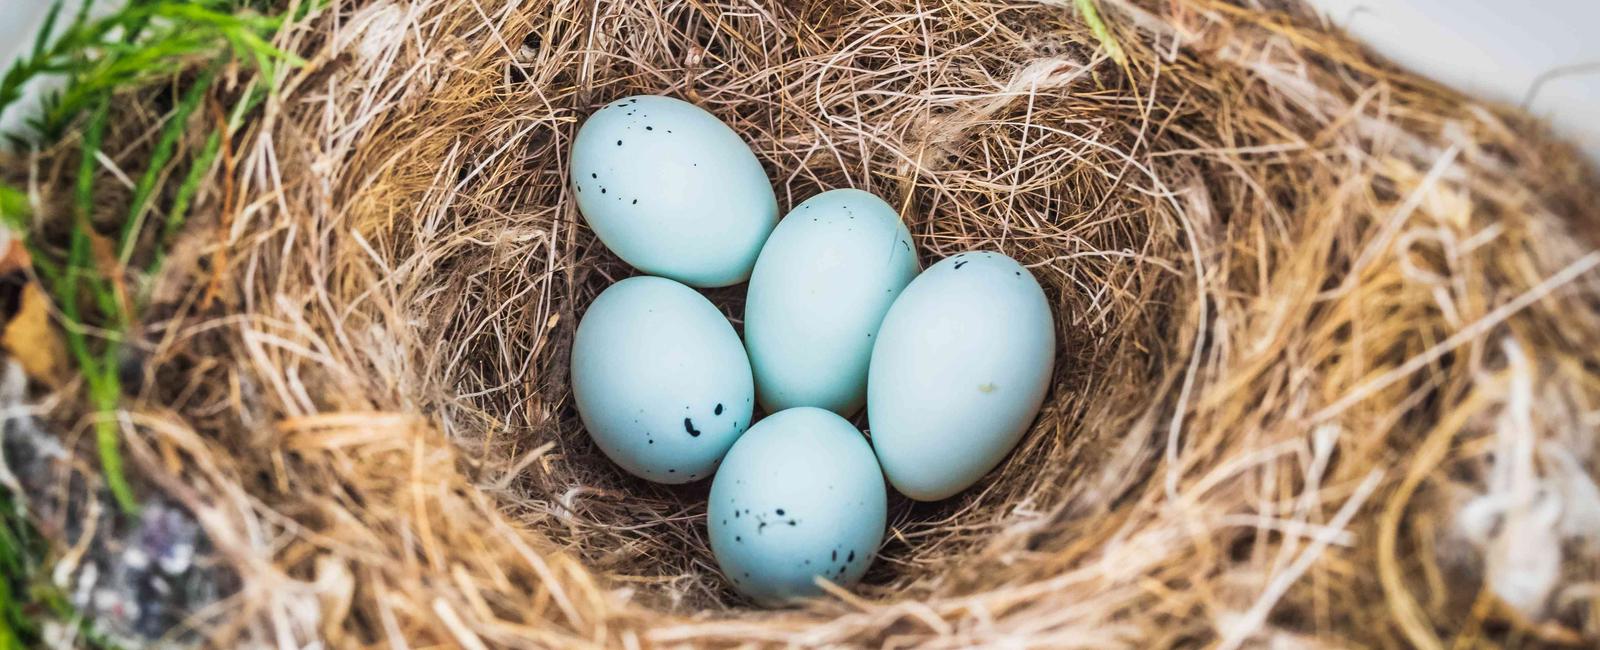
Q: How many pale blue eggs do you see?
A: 5